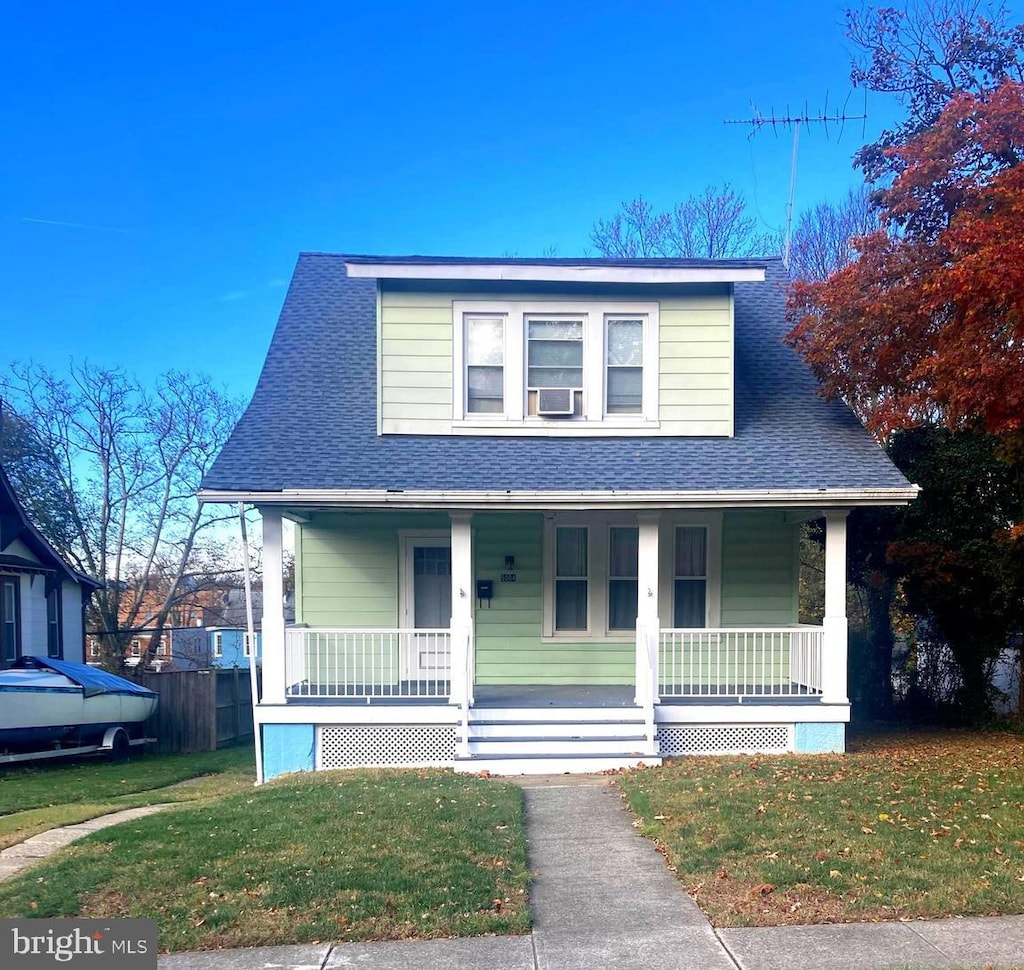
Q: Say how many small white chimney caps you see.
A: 0